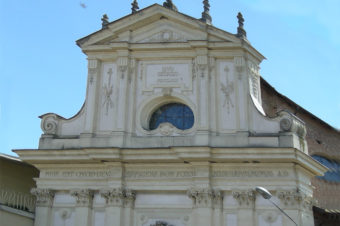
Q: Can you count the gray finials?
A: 5